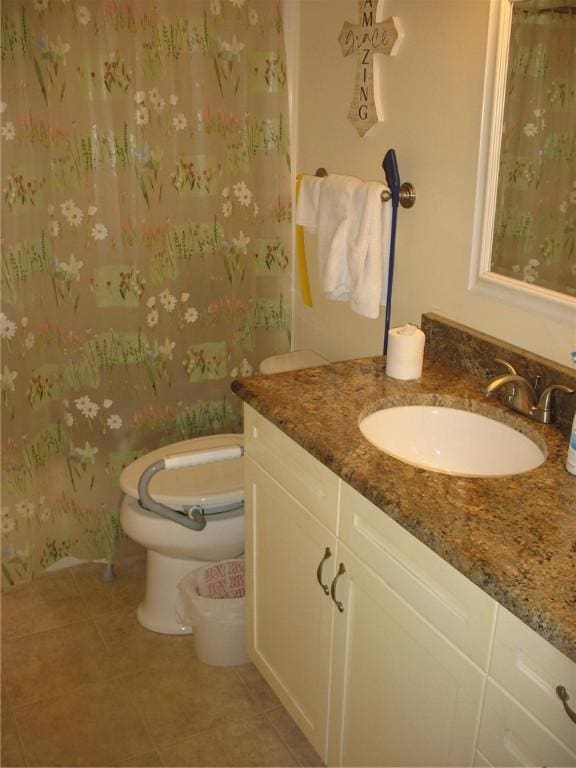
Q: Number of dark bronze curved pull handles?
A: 3